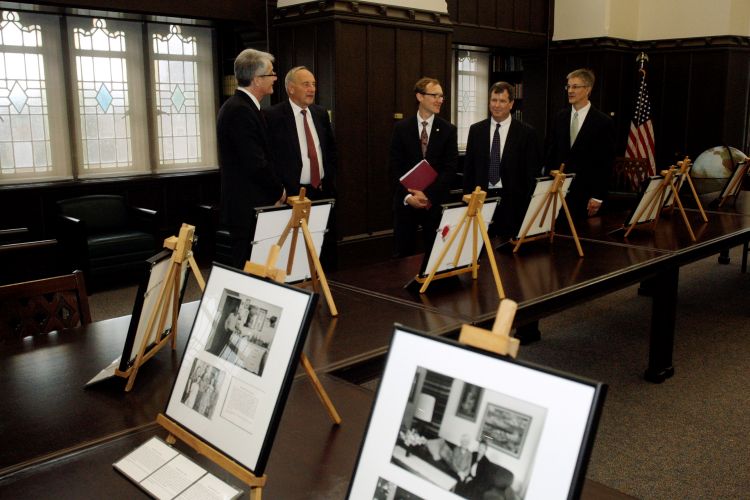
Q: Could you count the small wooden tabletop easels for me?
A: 9